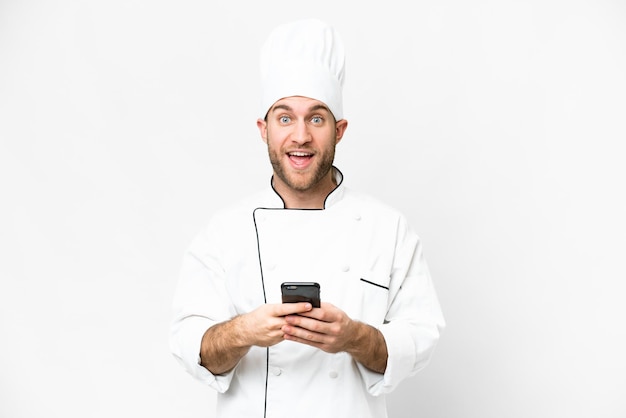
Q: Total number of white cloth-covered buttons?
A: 6